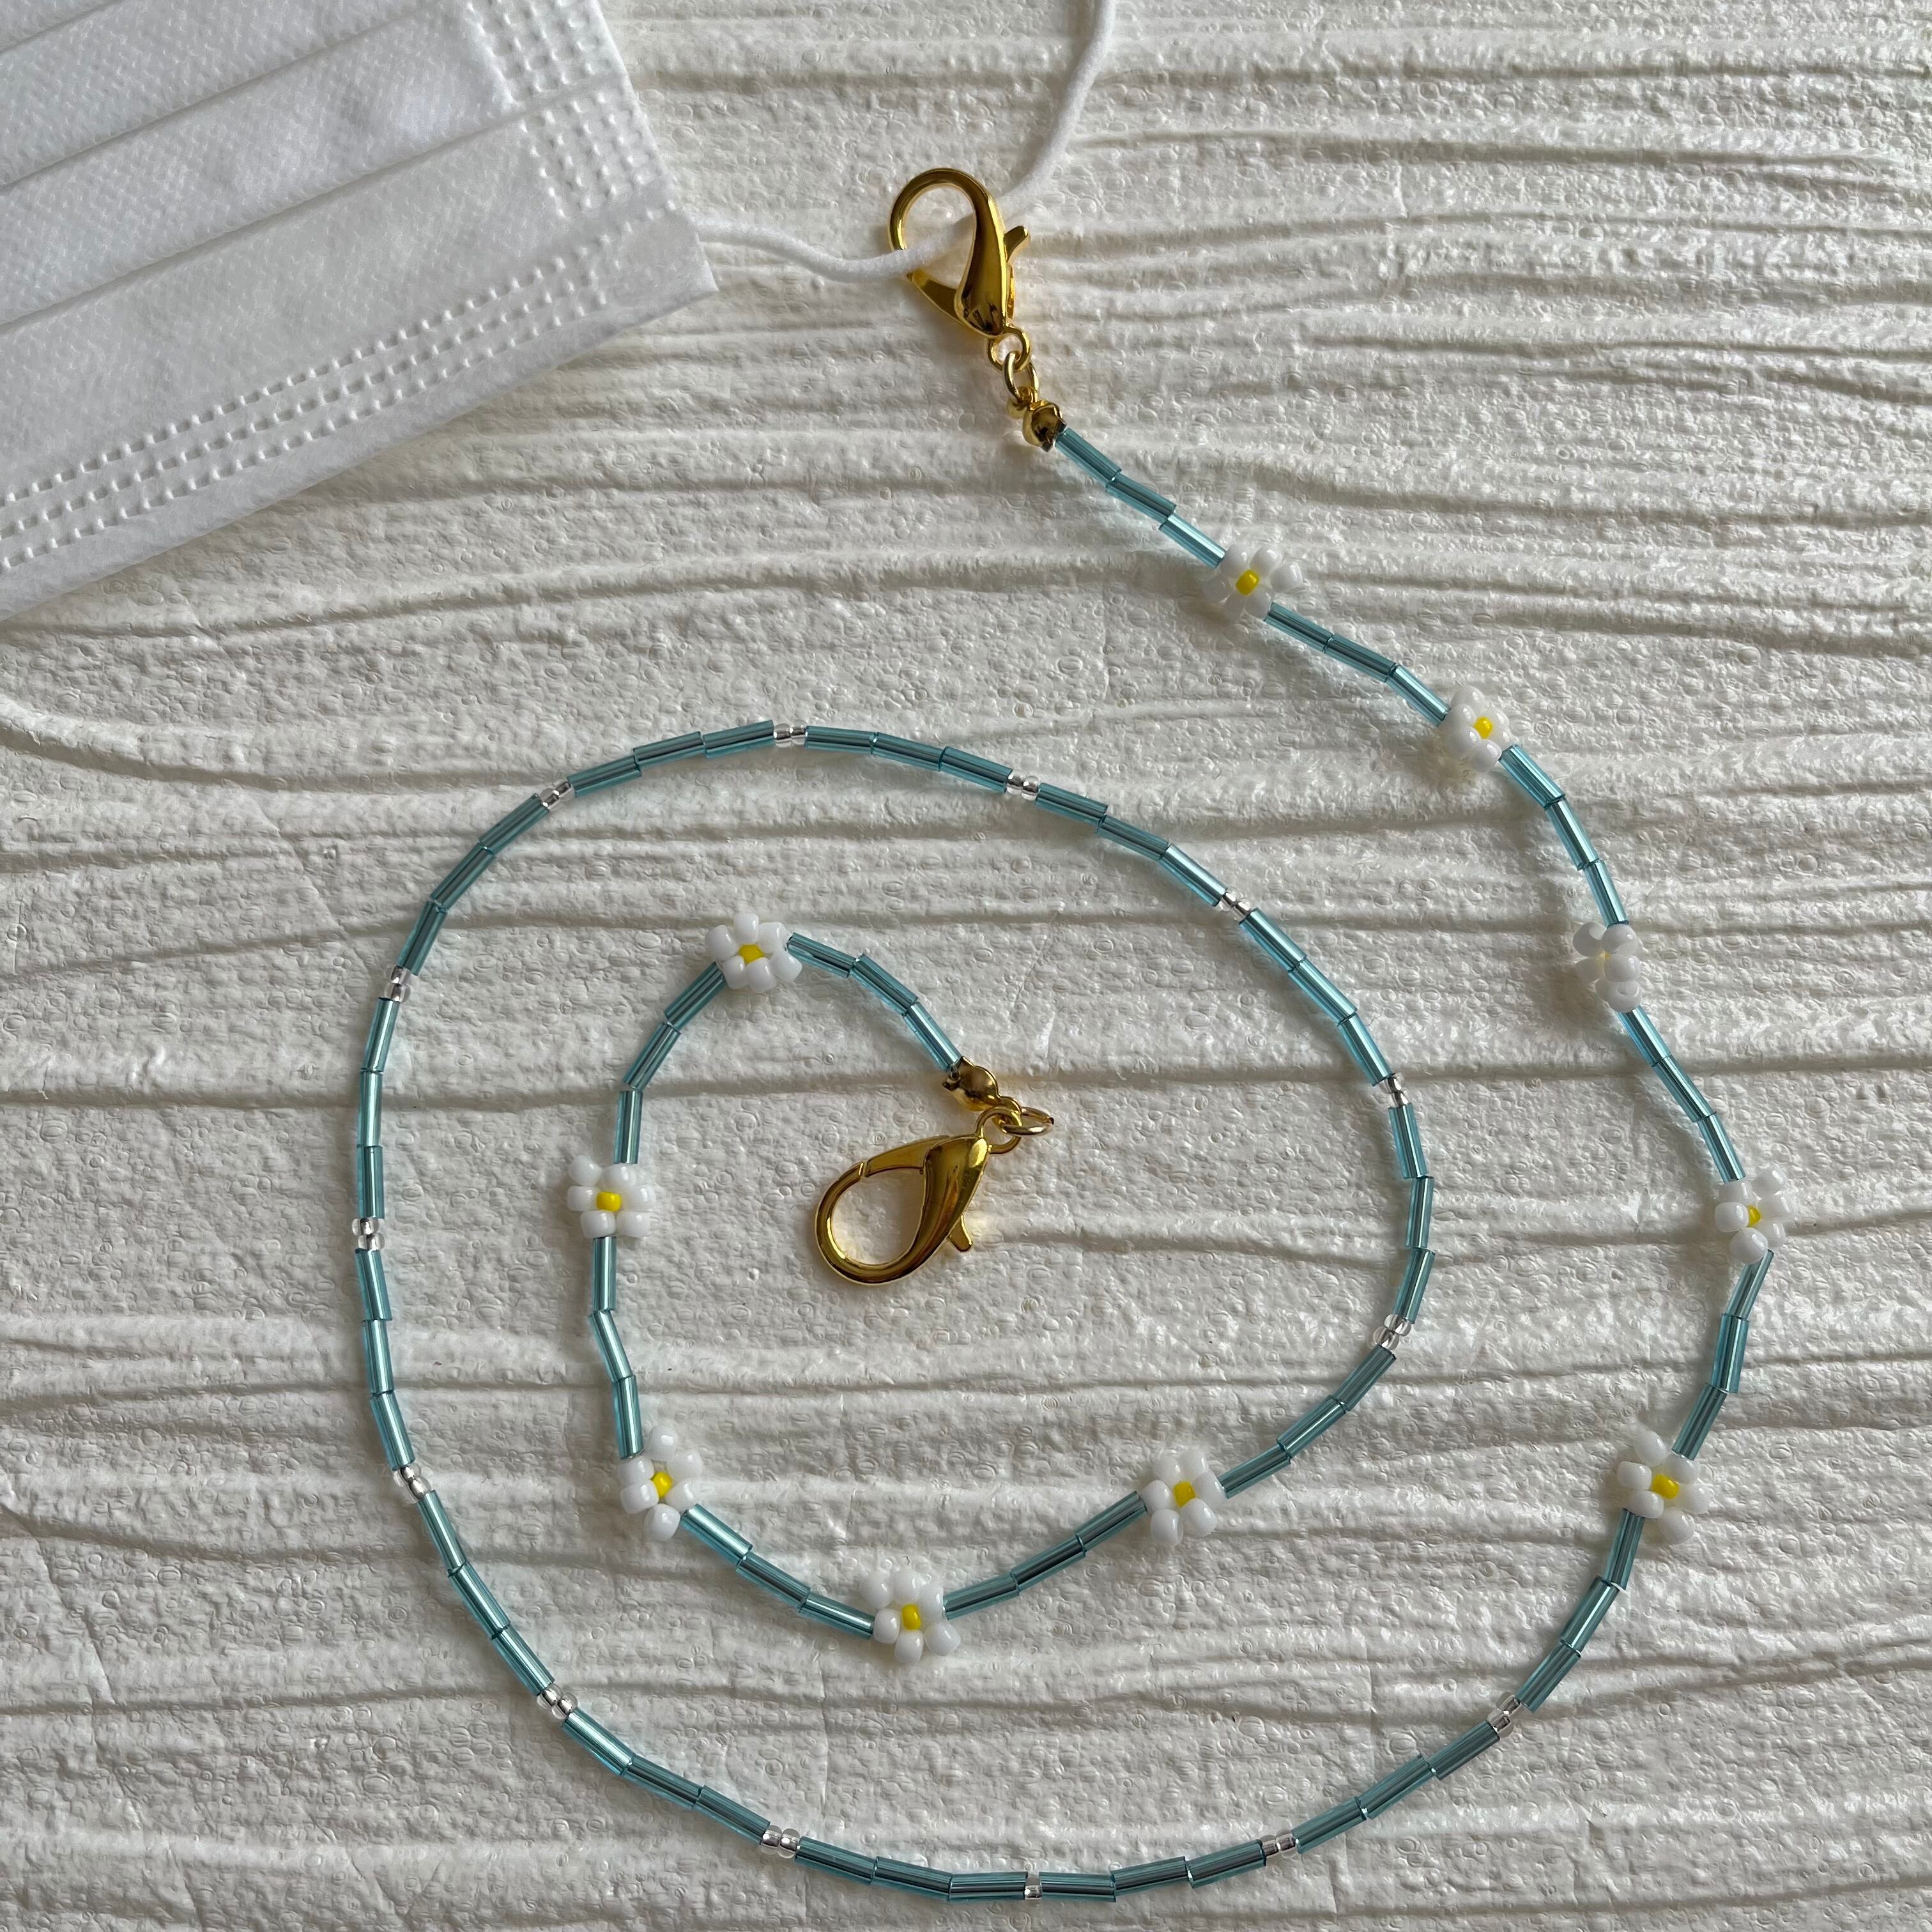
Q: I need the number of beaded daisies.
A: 10